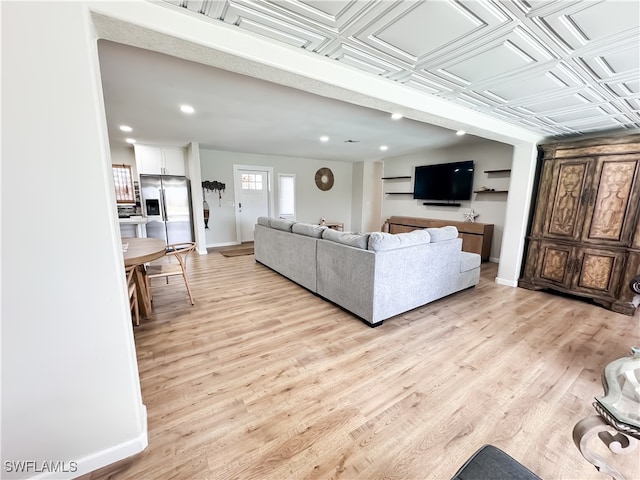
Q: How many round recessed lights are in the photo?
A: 7